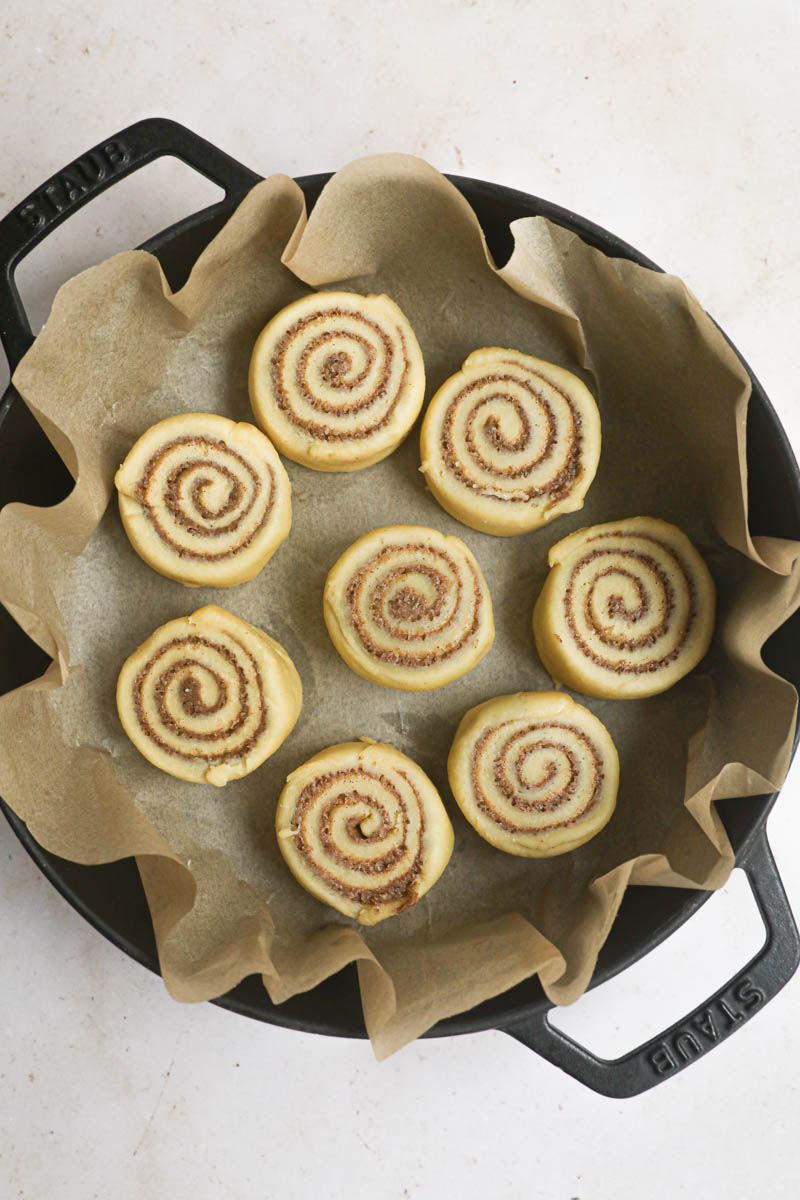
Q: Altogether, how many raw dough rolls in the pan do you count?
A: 8